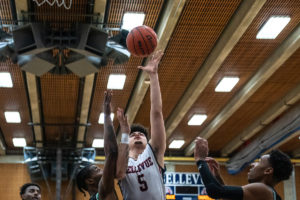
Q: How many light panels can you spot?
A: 11